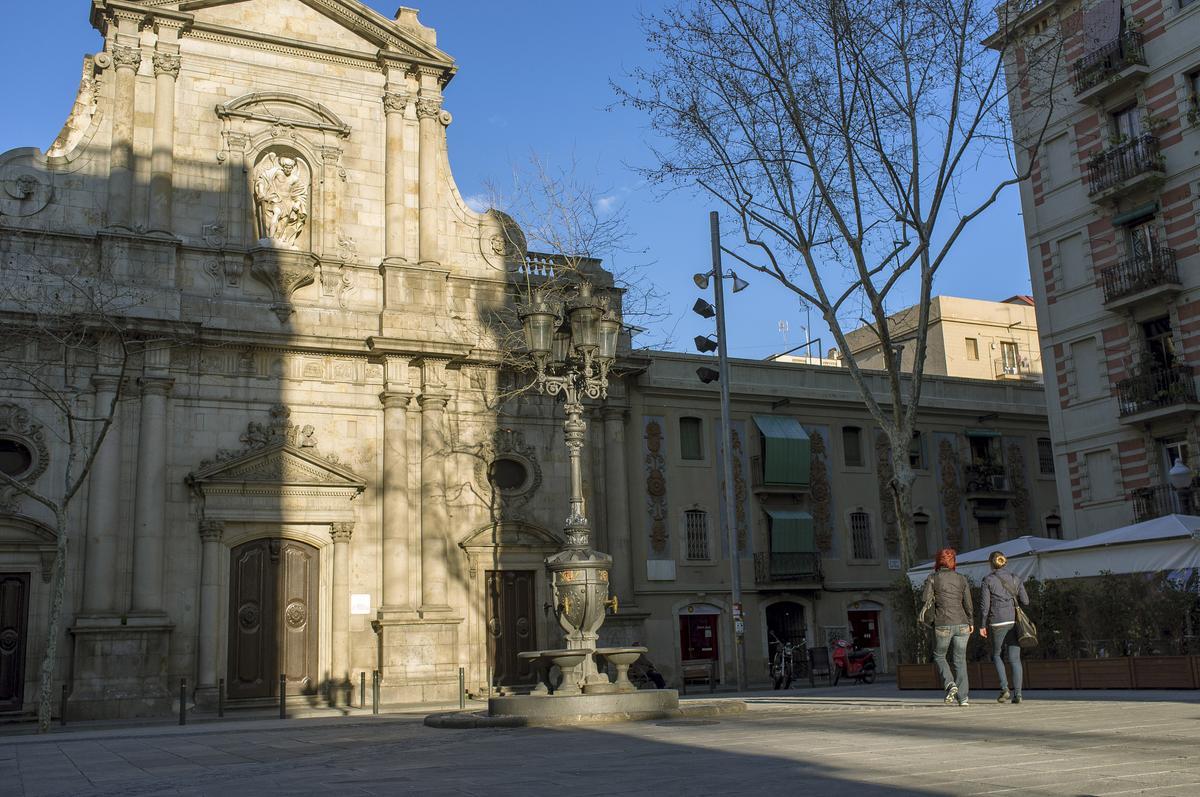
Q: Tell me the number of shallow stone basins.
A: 3